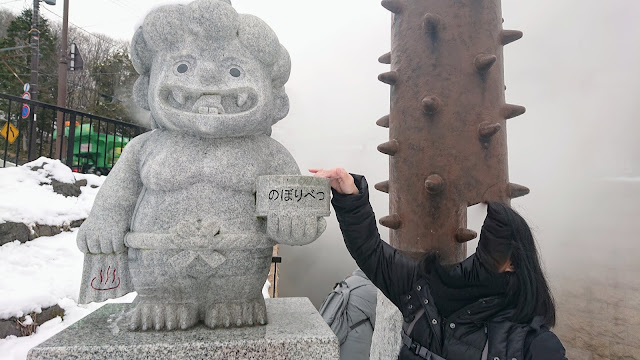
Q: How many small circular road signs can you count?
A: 3